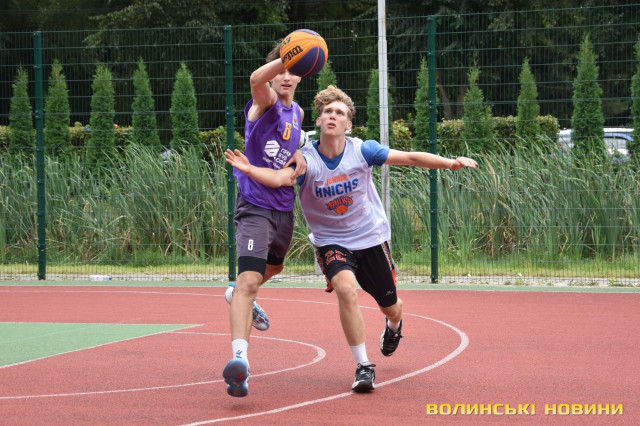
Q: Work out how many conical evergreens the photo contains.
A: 12